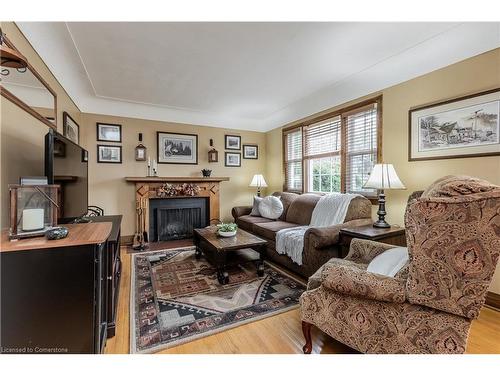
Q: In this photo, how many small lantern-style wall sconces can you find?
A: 2